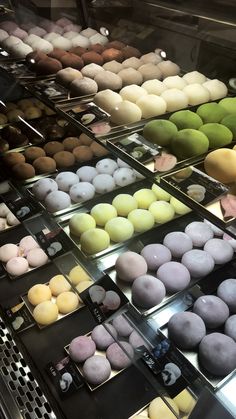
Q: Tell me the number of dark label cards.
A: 11